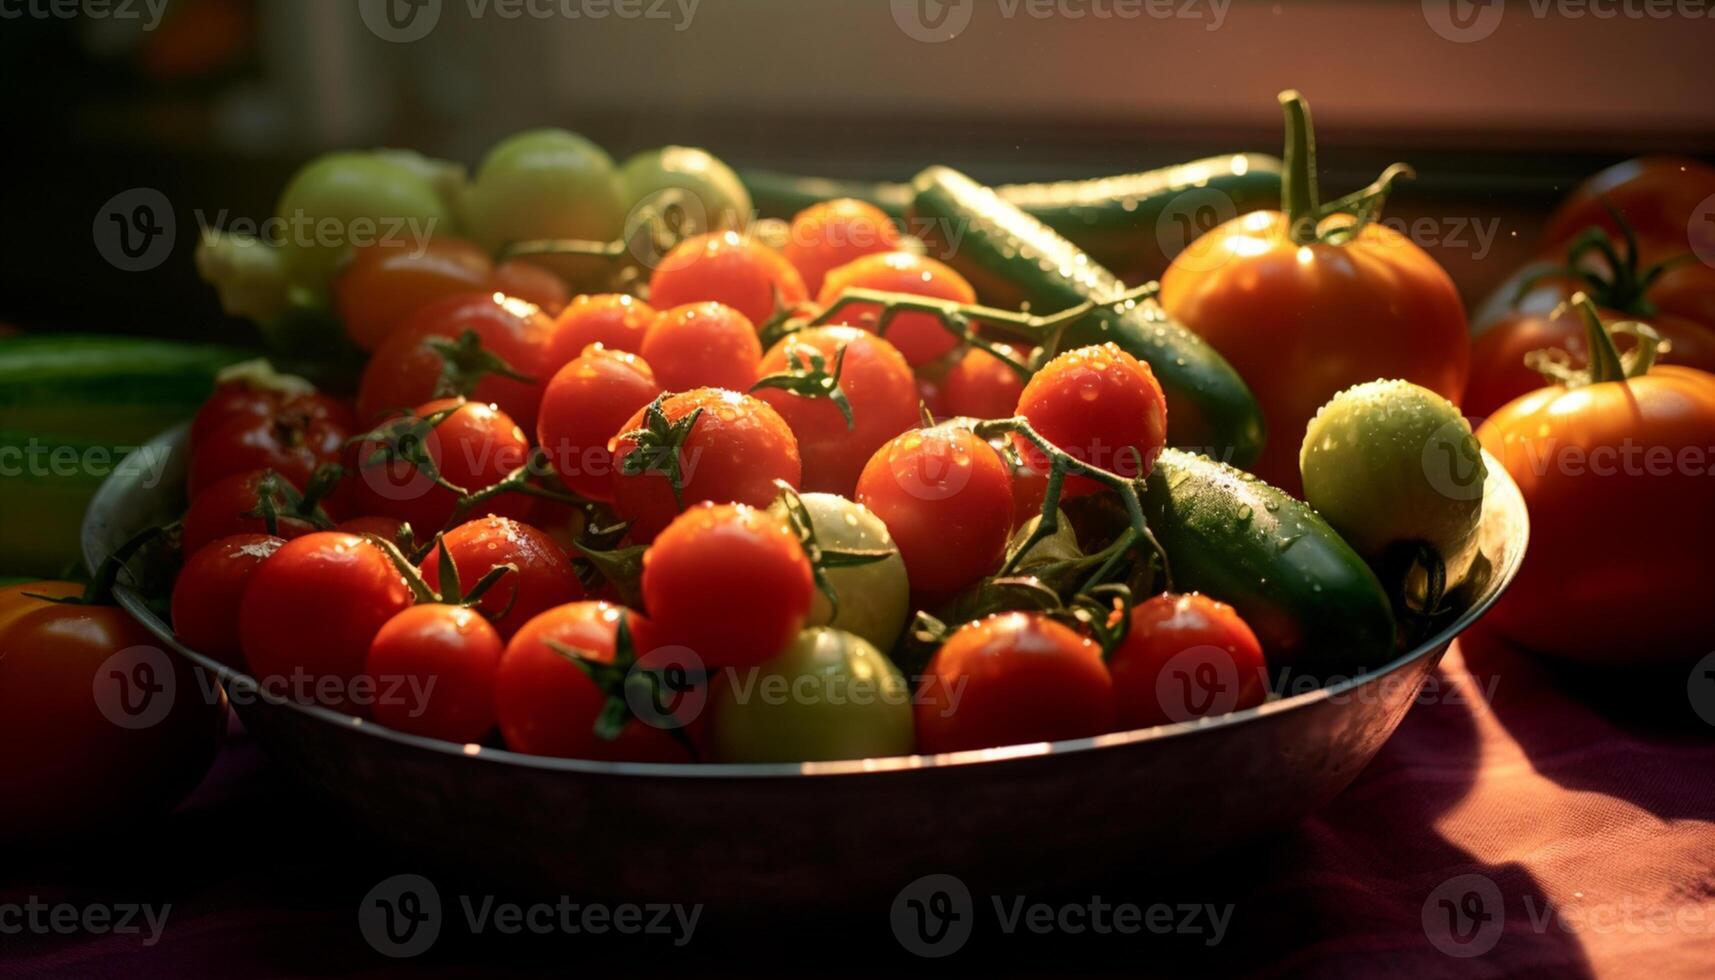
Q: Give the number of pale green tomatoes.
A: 6